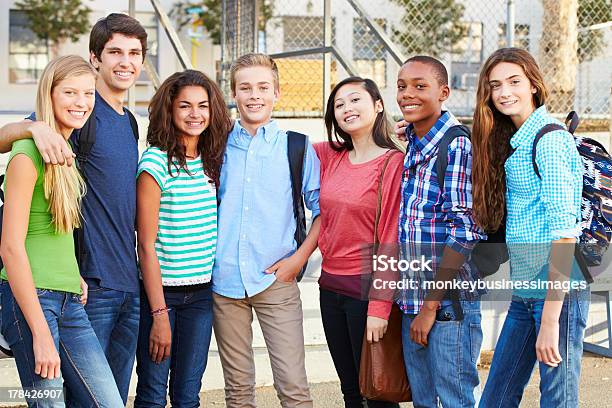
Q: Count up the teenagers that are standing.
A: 7